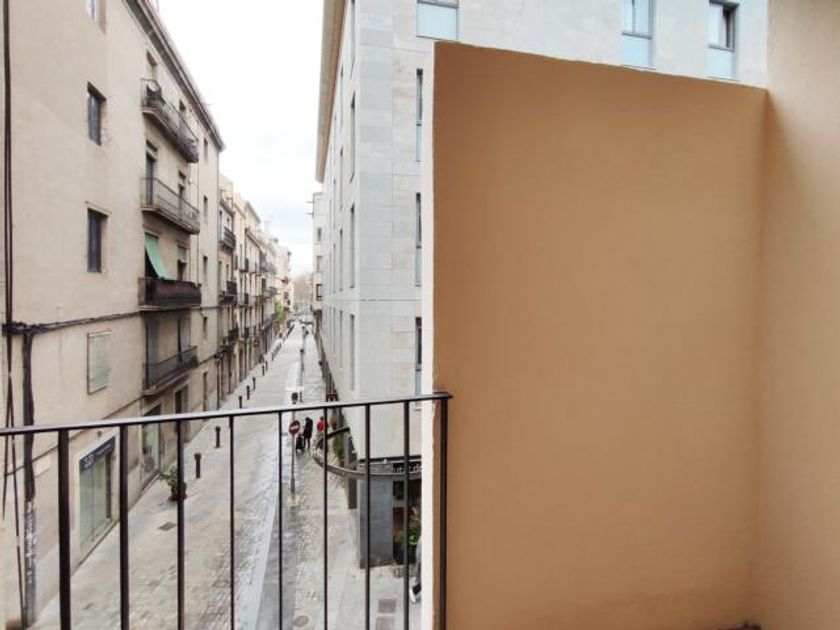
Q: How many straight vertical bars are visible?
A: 9